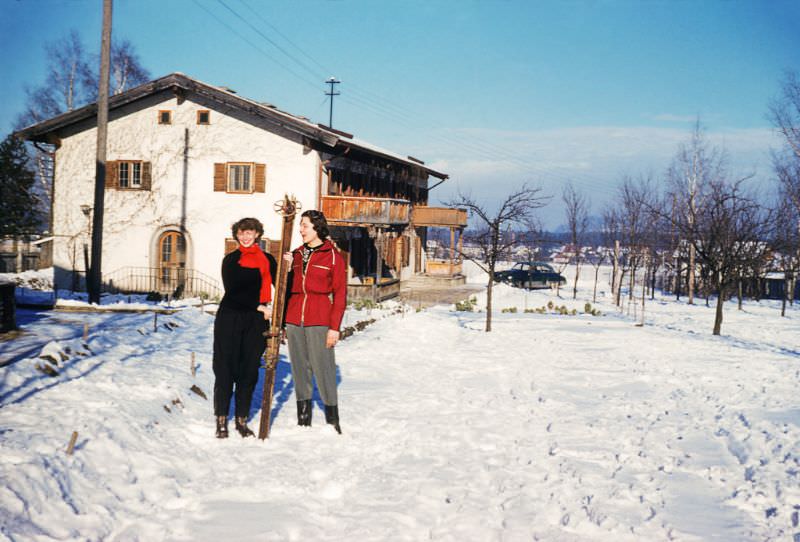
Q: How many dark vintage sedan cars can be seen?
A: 1